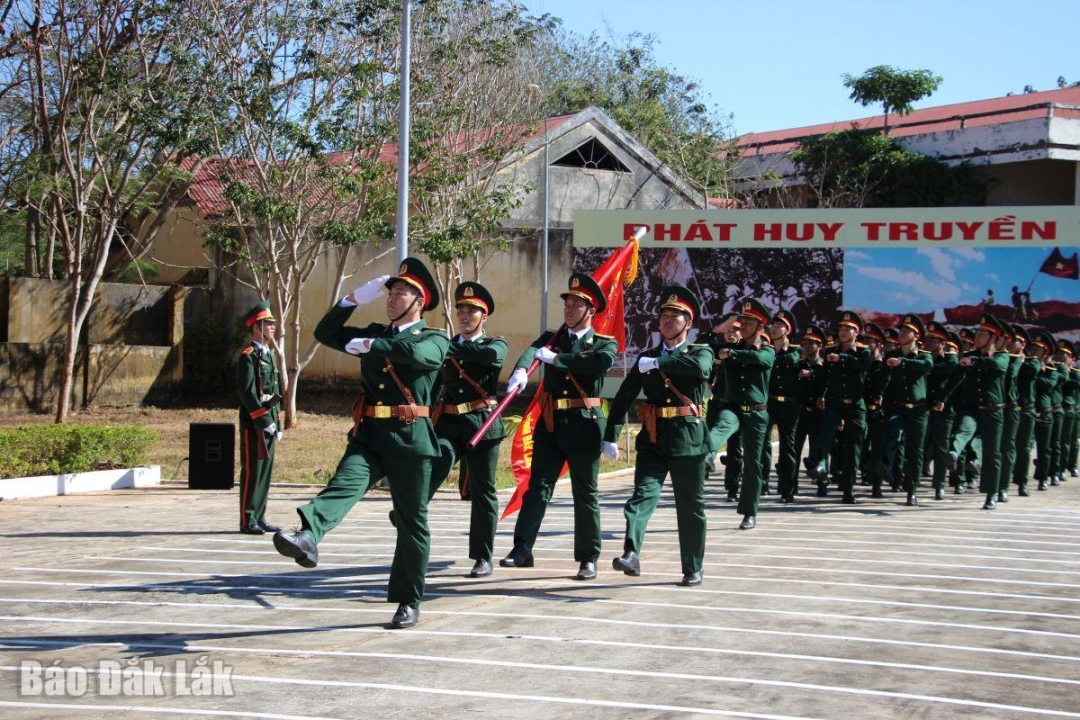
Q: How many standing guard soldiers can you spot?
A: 1